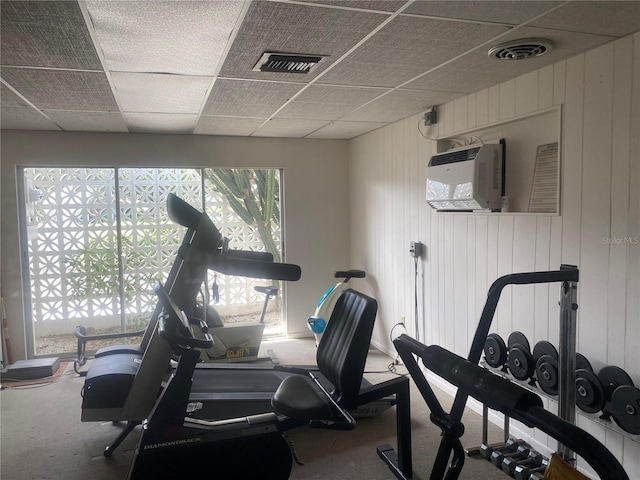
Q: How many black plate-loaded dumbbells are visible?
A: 5